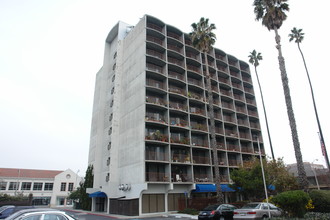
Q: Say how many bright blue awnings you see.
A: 2